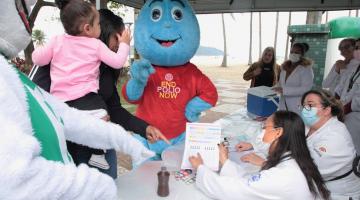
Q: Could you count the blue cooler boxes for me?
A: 1